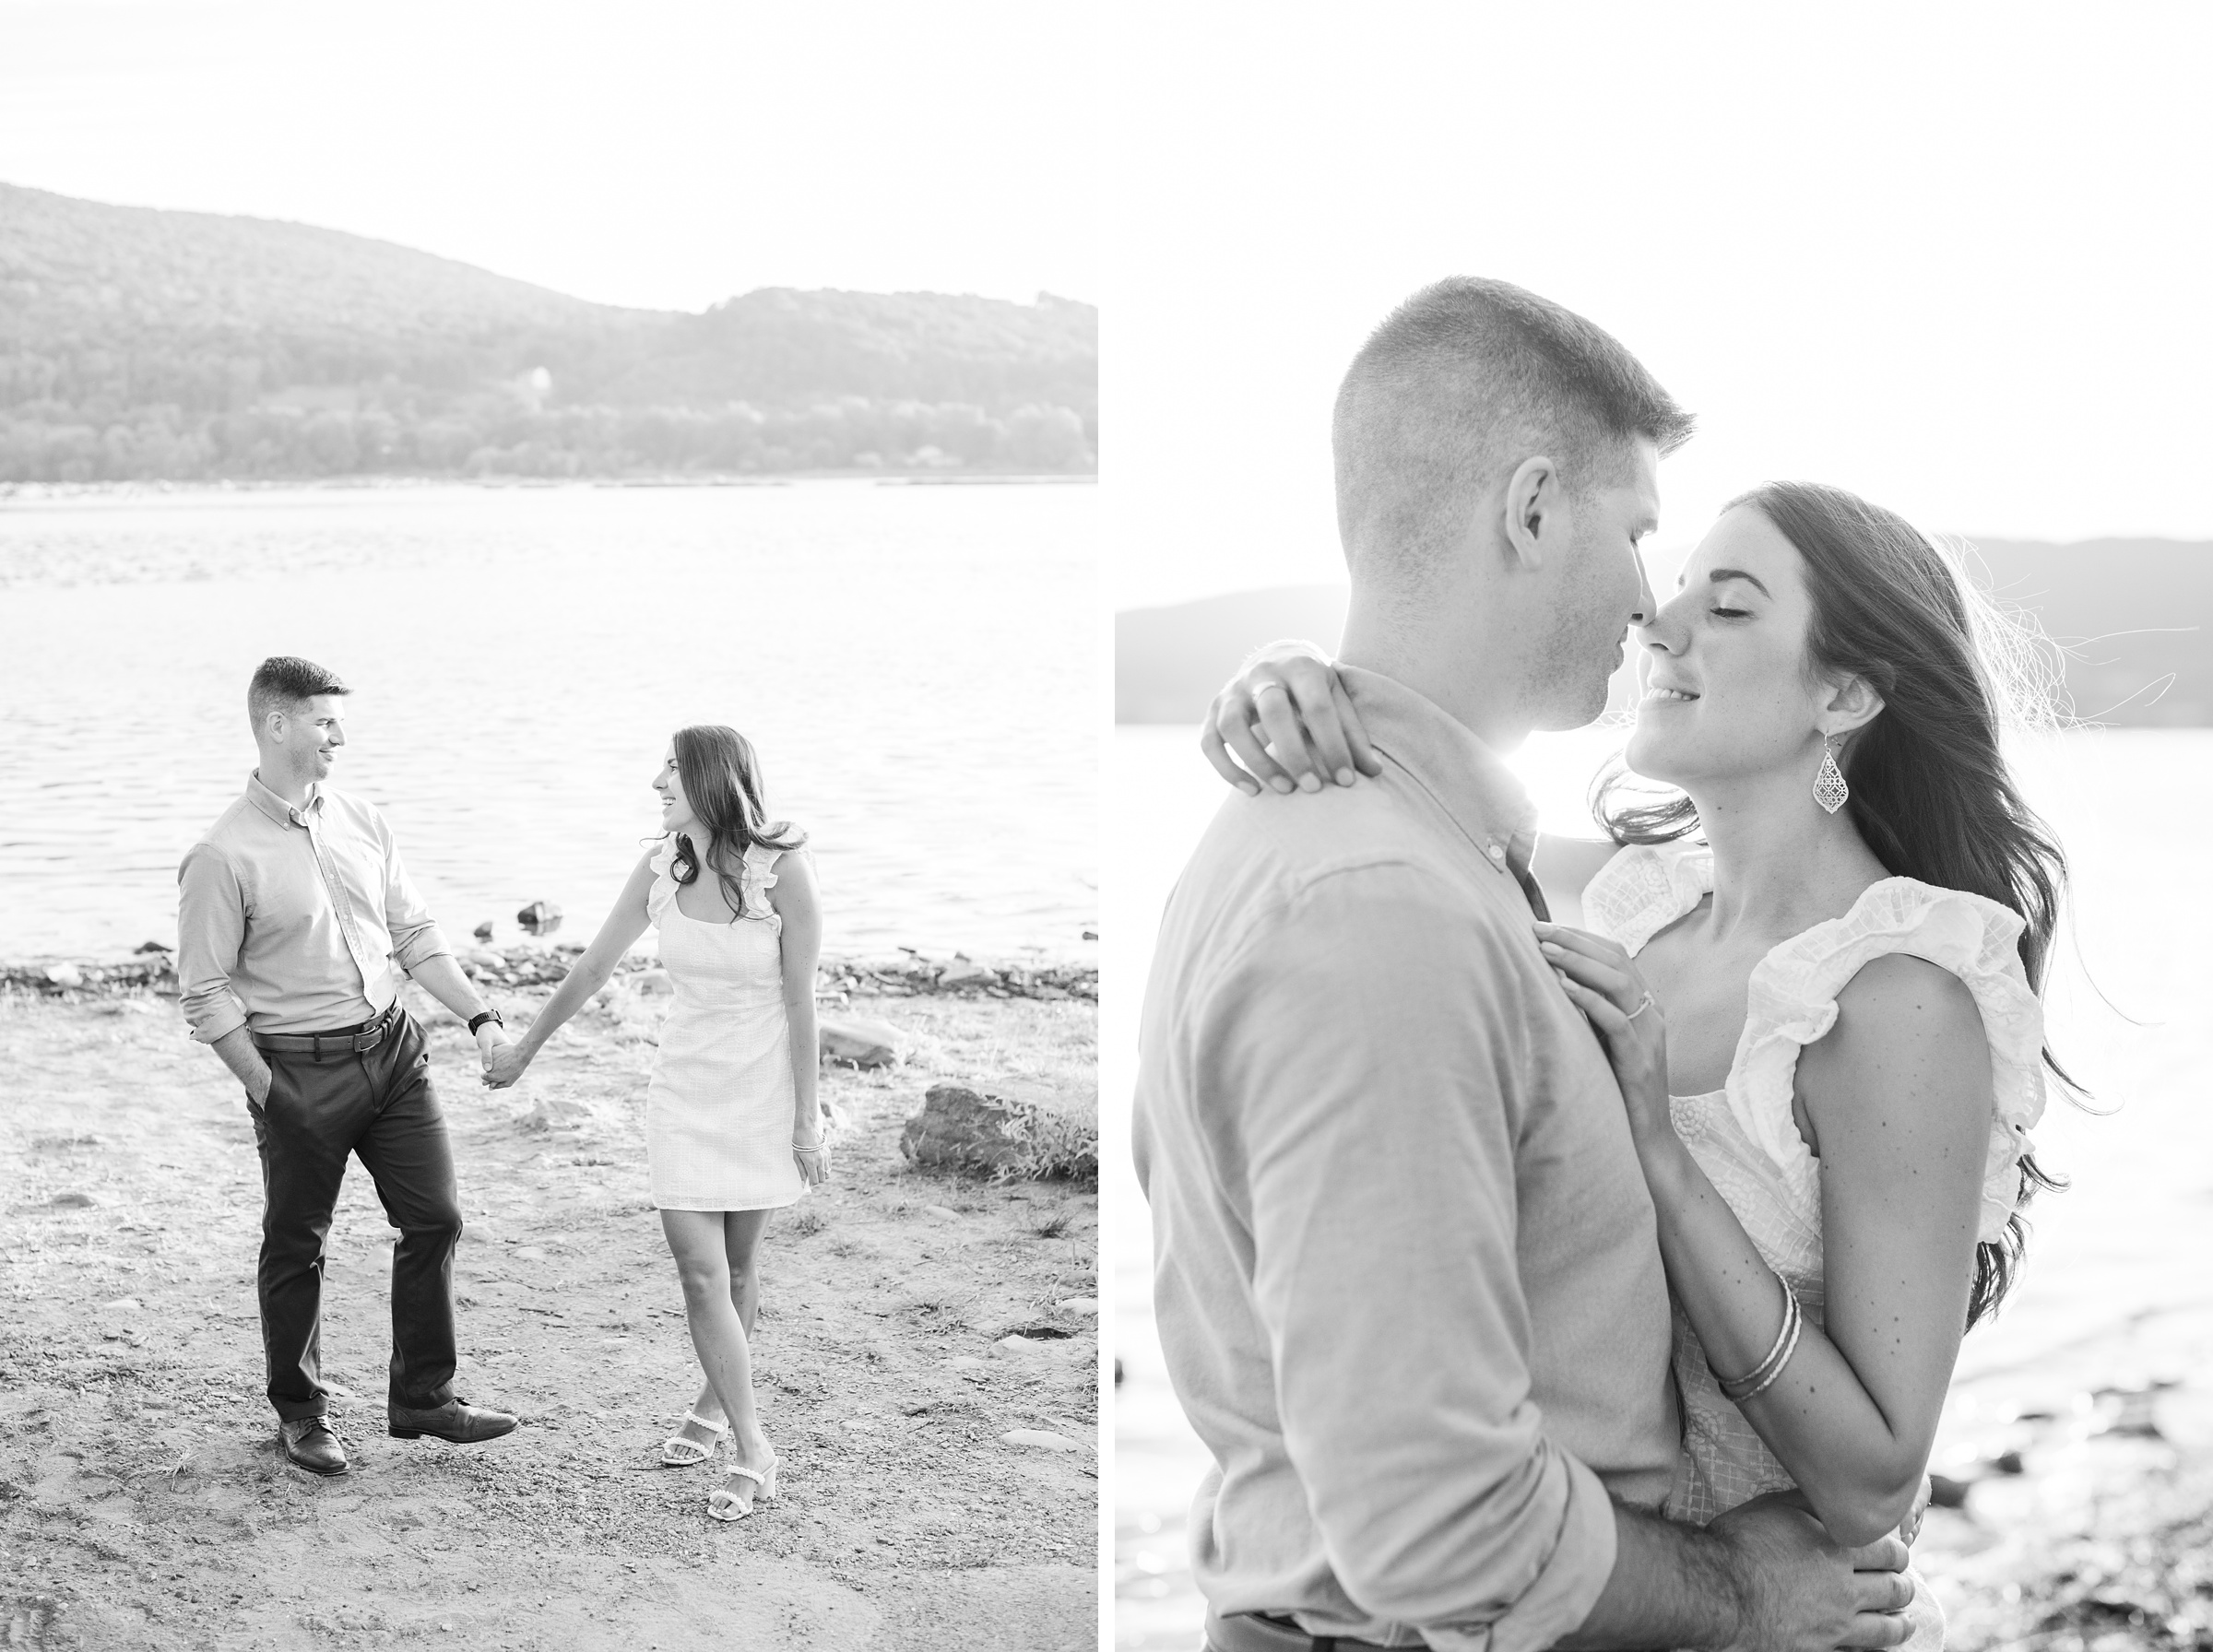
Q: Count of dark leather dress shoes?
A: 2